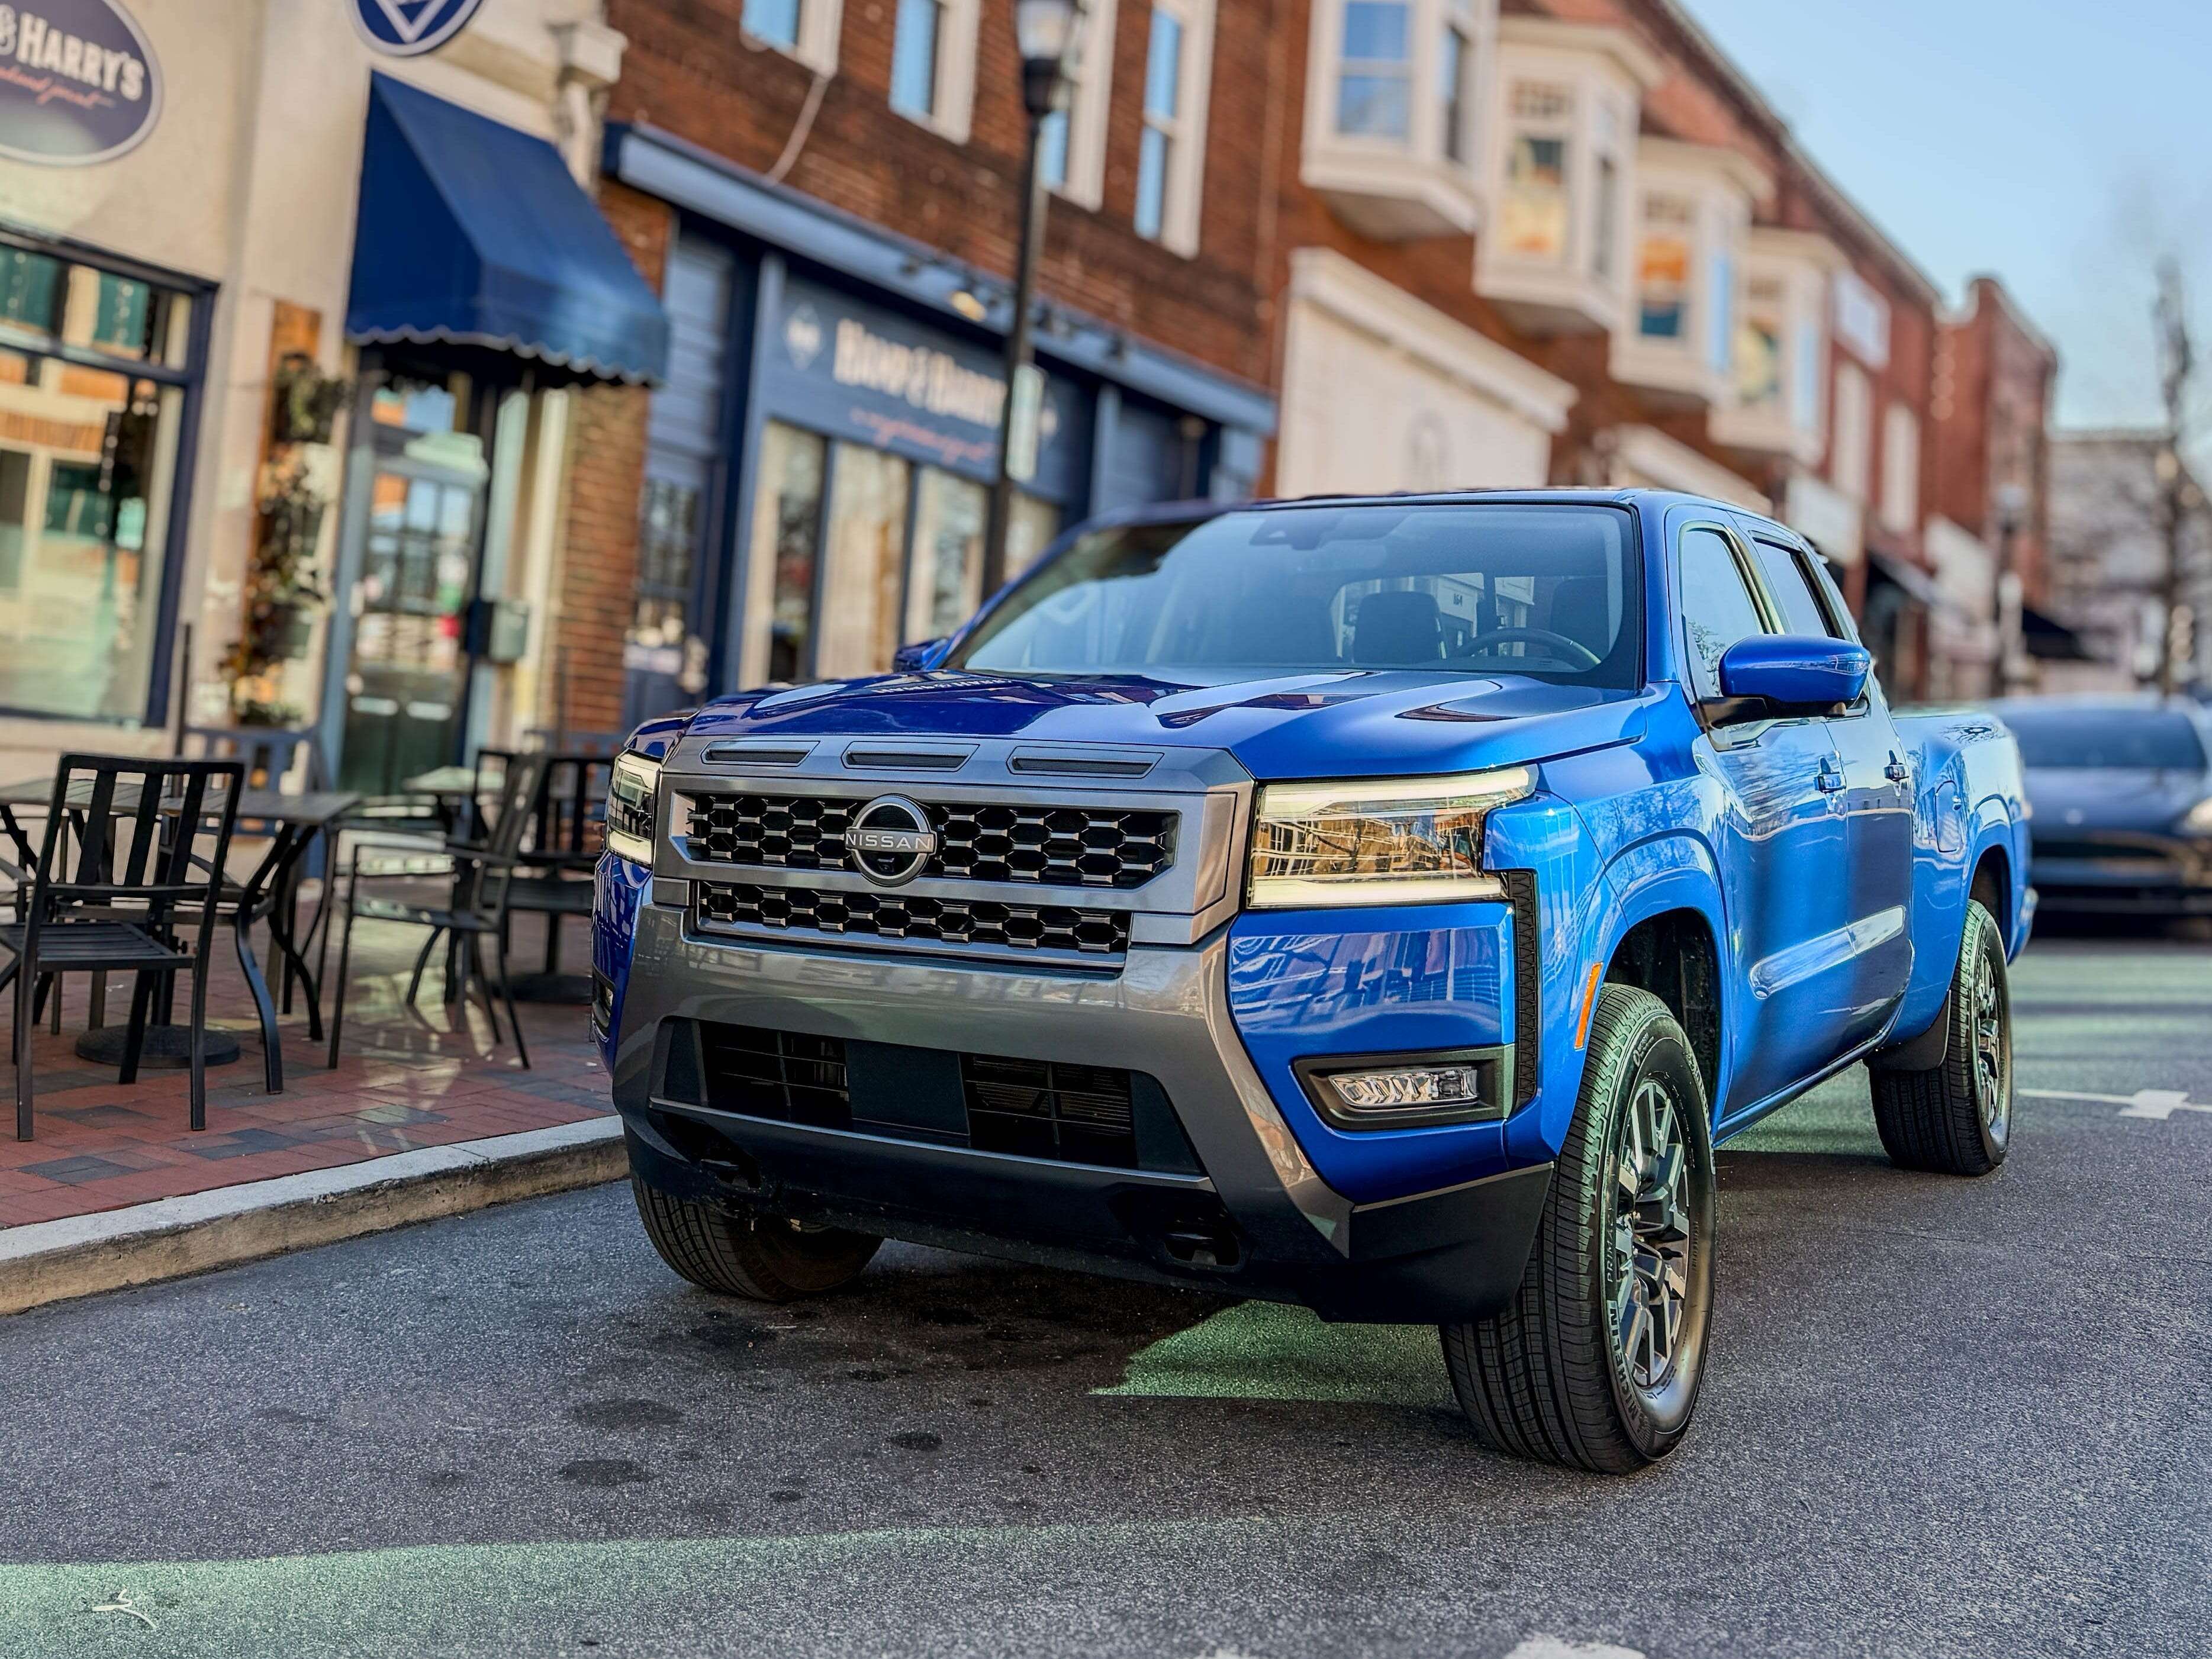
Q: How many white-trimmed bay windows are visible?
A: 4